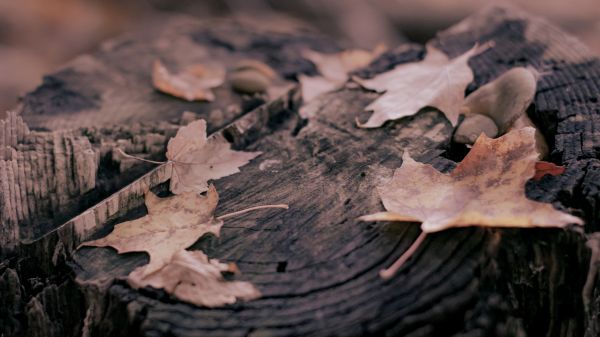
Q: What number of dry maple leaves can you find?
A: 7